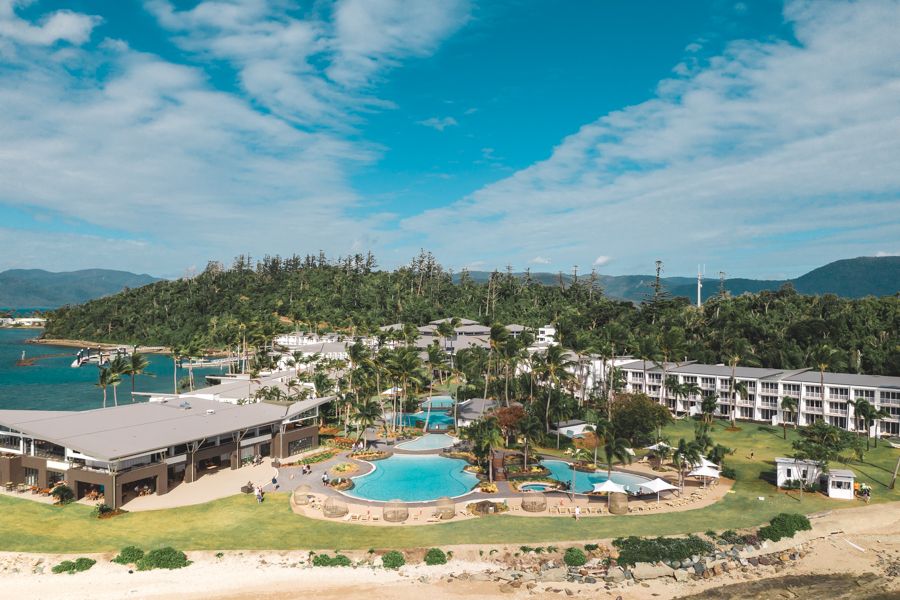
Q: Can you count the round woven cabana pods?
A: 6